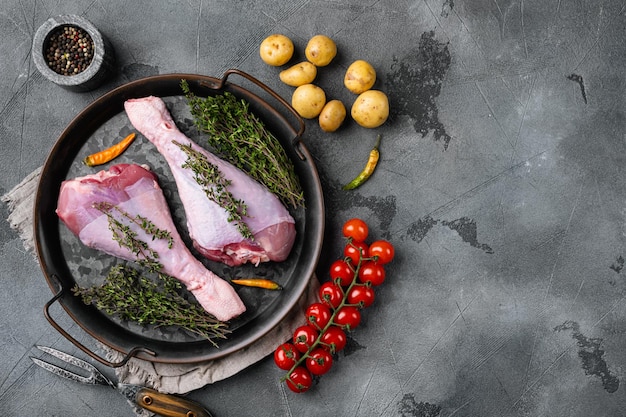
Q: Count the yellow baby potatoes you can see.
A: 7